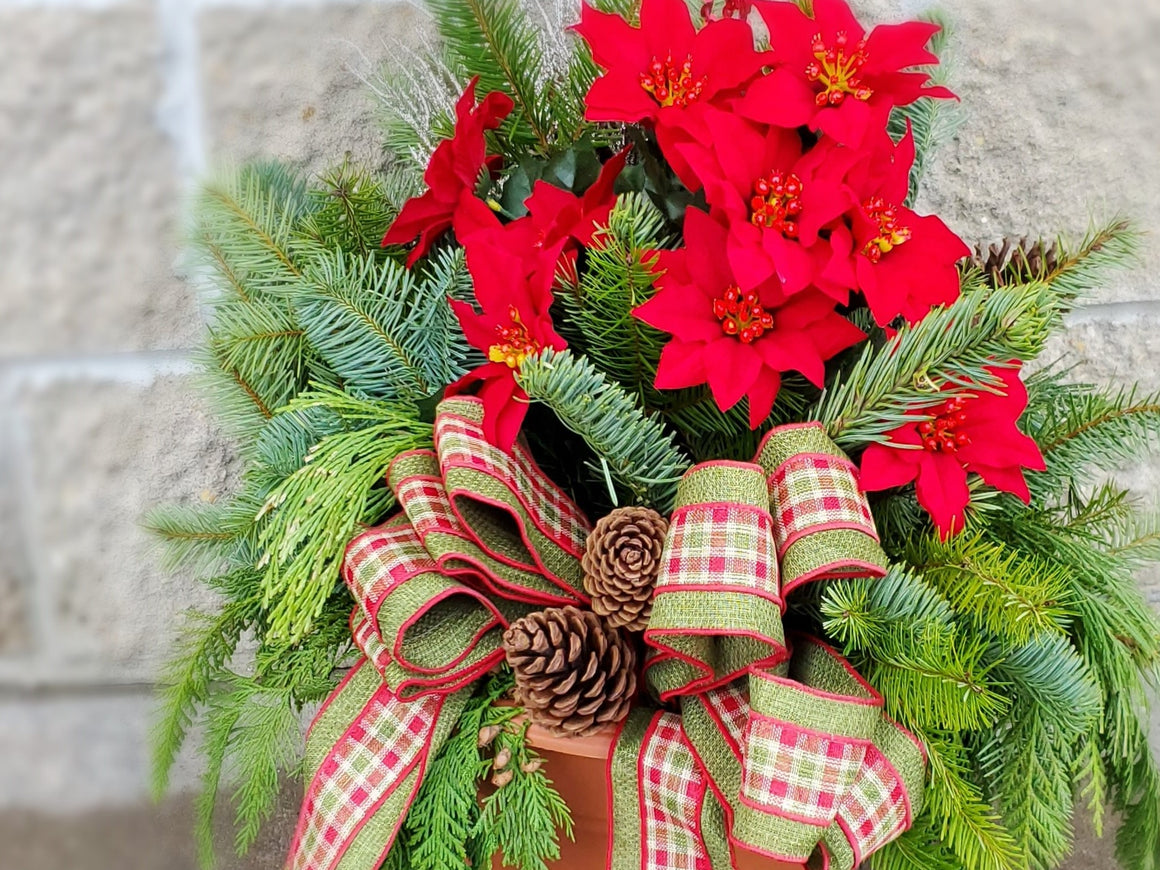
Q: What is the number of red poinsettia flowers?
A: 9